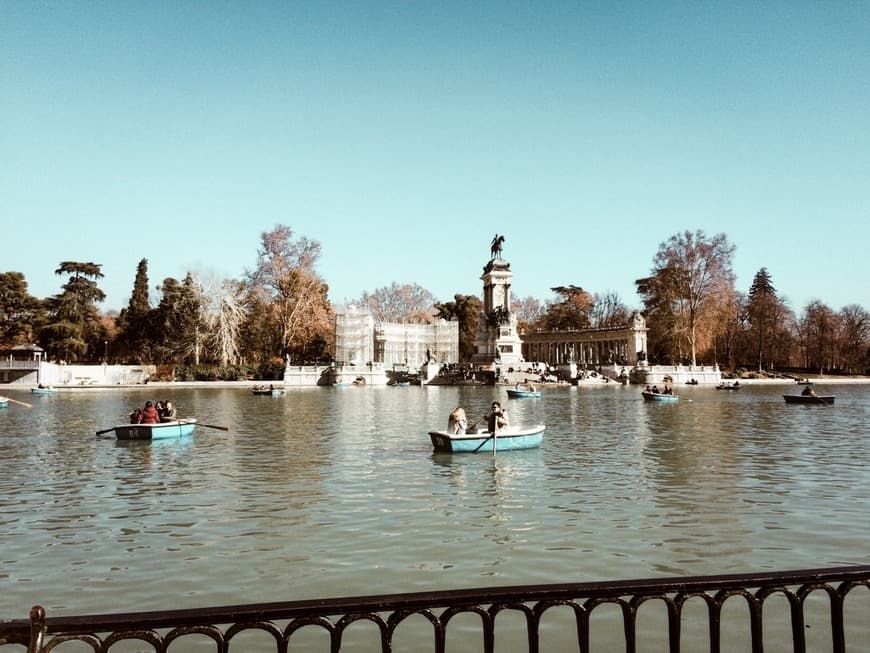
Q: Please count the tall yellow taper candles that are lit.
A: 0